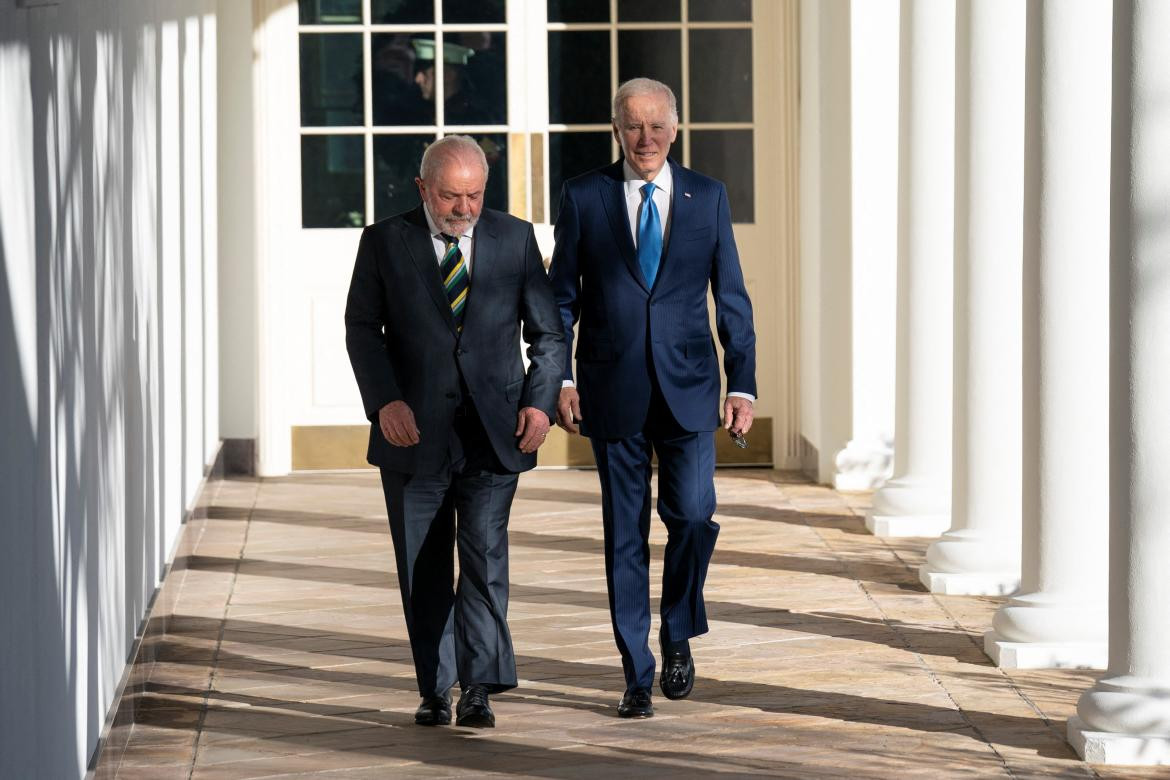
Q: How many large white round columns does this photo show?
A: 5